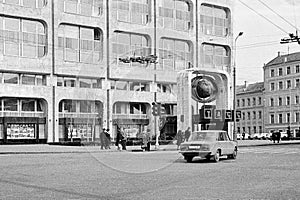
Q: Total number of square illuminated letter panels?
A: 4